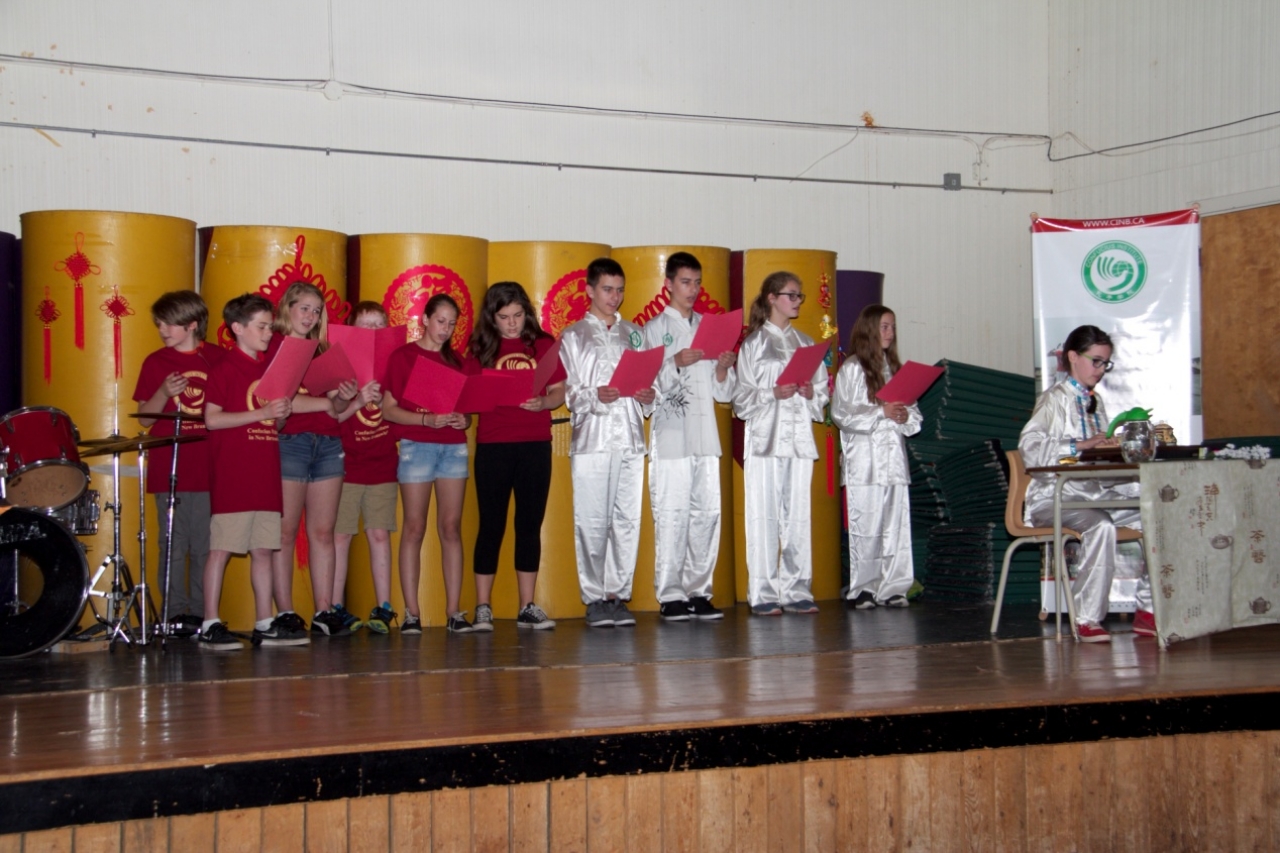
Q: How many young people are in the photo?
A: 11